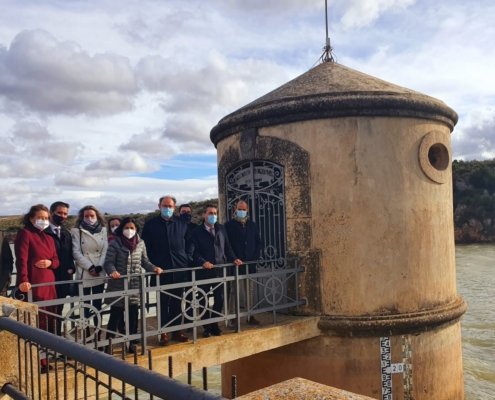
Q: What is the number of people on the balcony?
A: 9